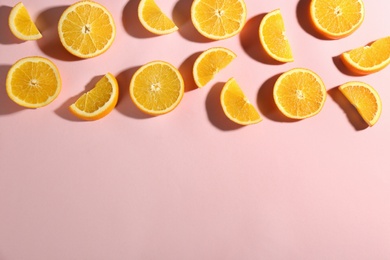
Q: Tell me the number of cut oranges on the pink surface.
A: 14